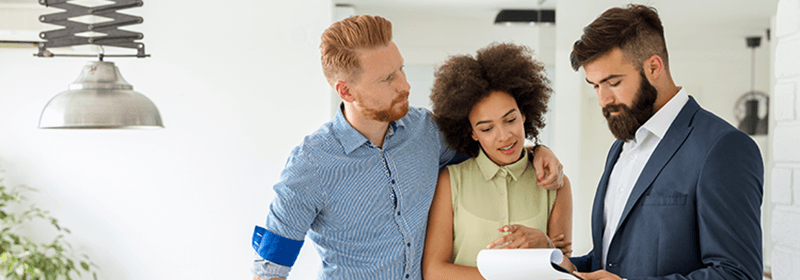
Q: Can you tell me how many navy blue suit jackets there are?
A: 1